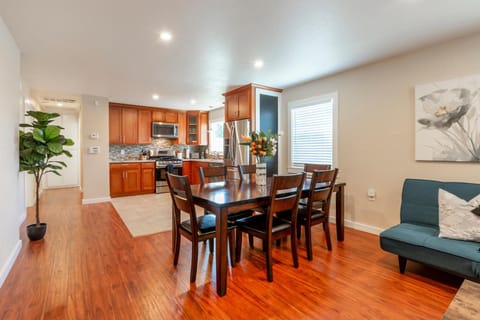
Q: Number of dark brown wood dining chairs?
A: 6